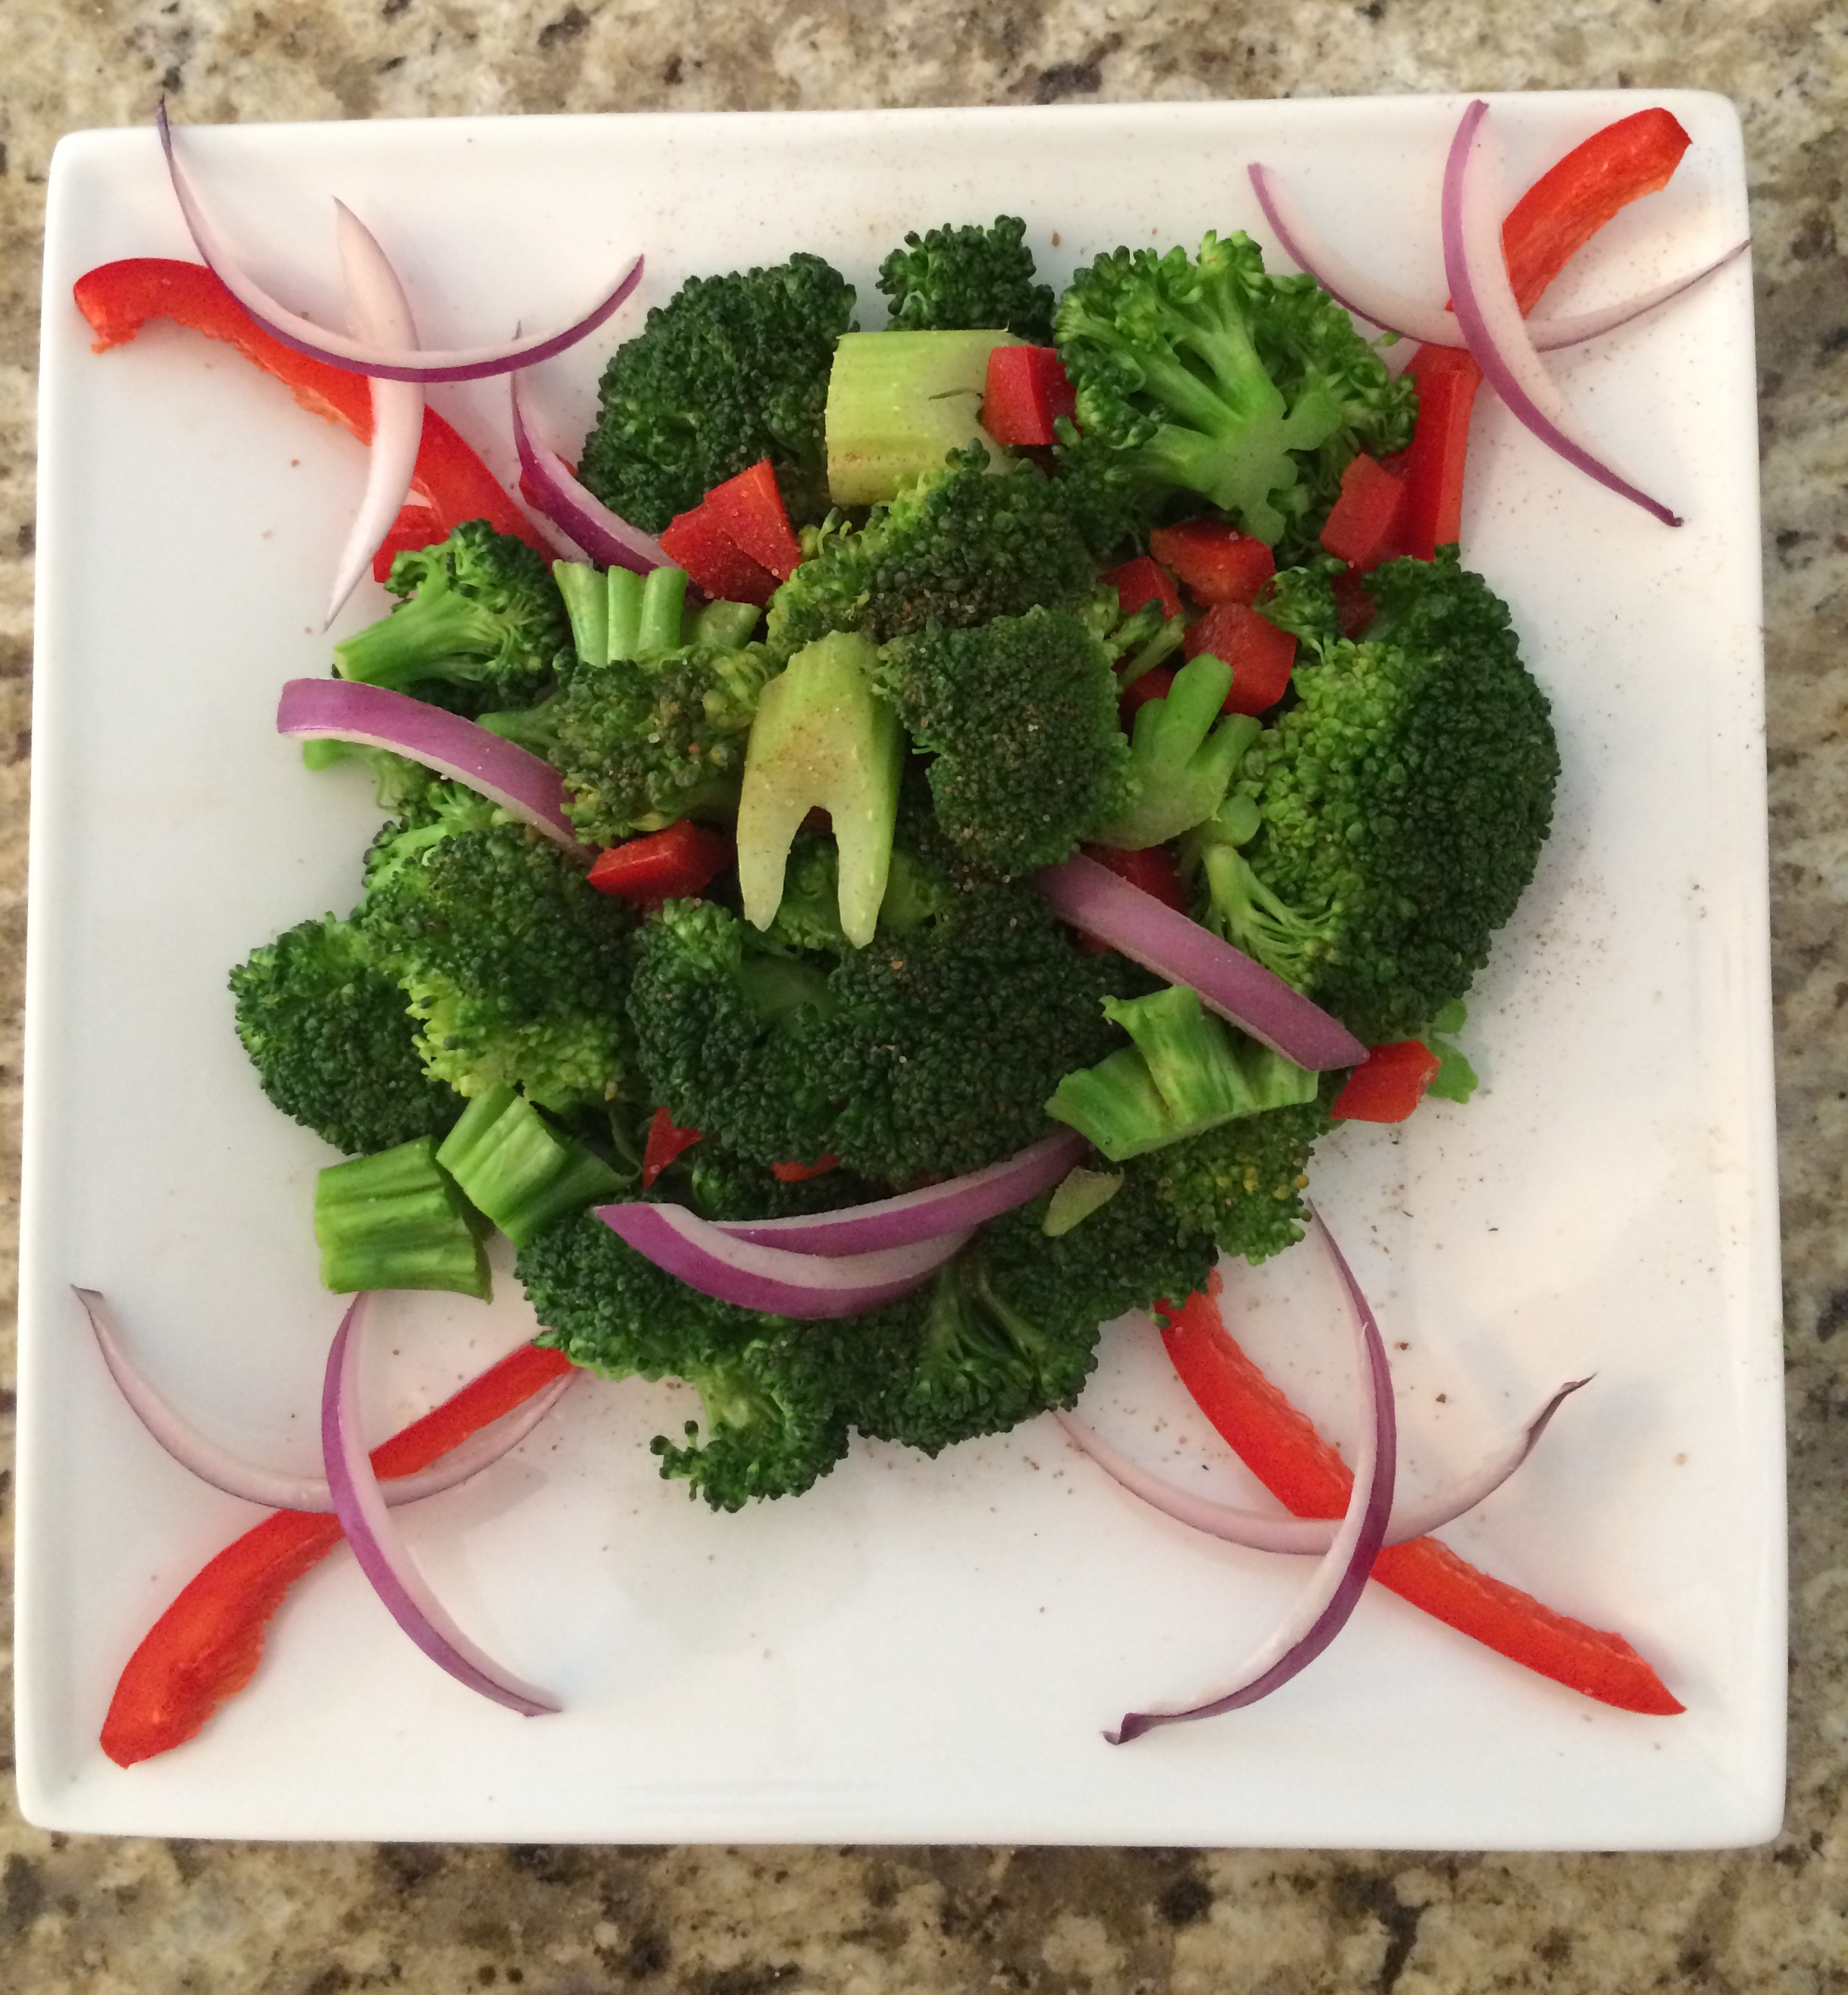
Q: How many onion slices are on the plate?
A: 13